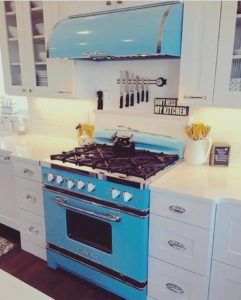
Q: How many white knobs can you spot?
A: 7